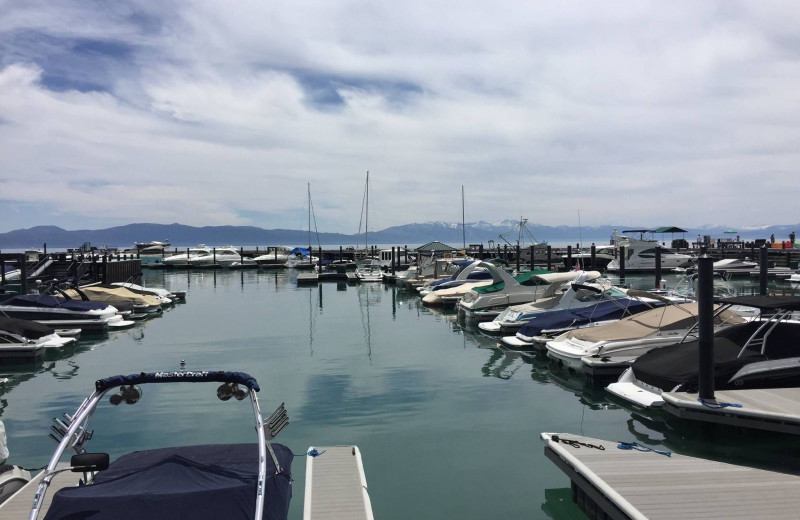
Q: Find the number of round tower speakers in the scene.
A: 4